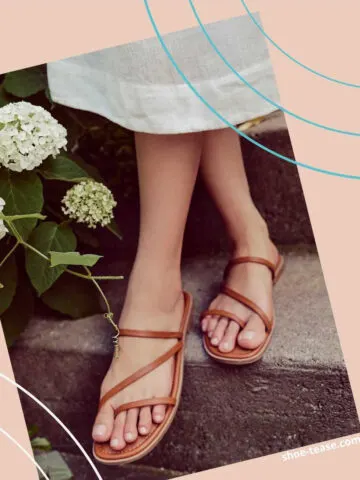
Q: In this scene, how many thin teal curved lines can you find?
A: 3